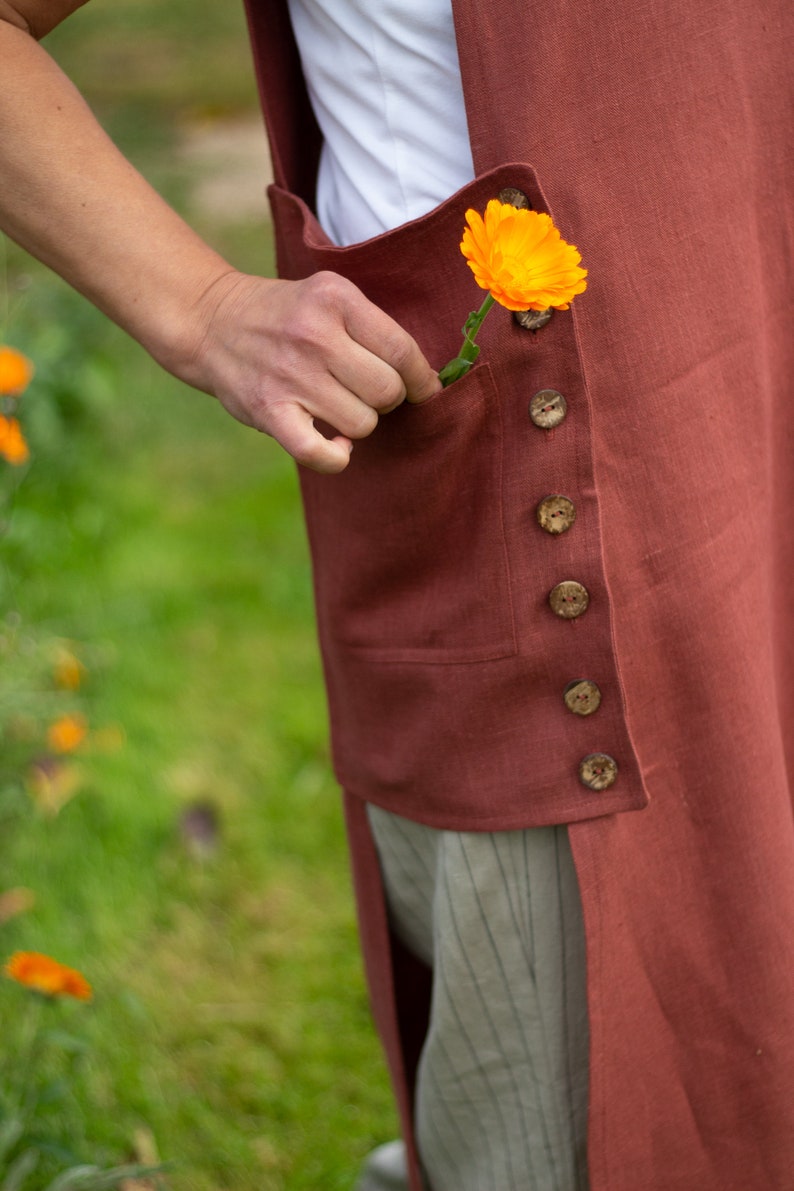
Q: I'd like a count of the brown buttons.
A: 7